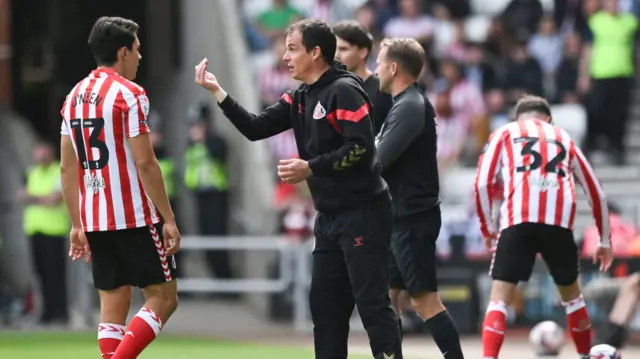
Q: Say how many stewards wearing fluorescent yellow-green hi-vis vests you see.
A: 4